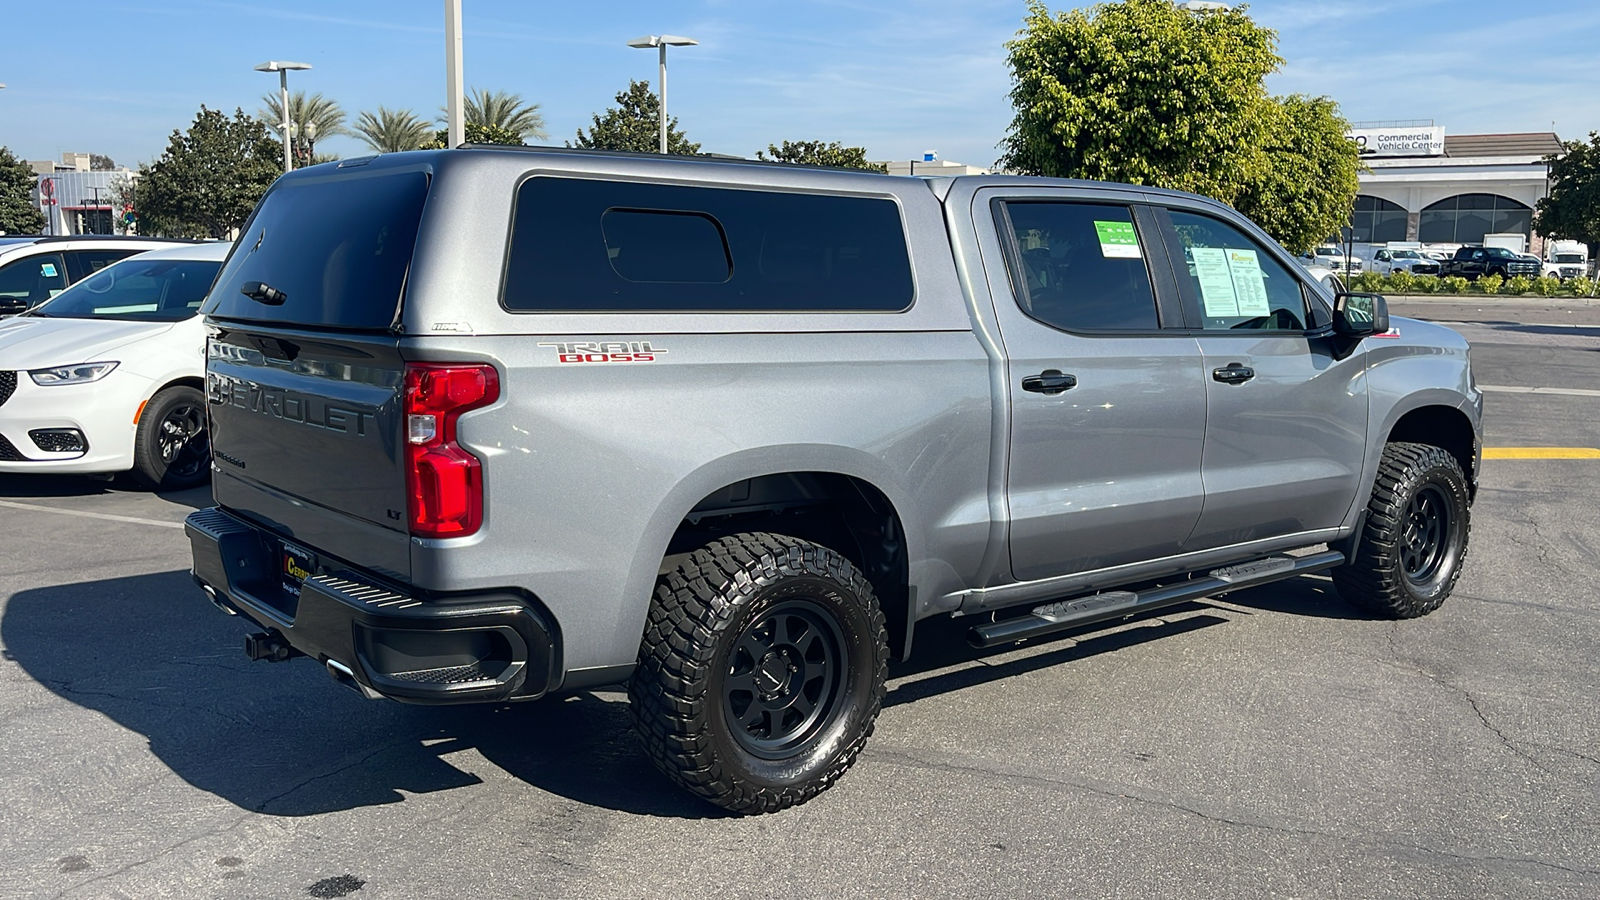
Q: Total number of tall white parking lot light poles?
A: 3